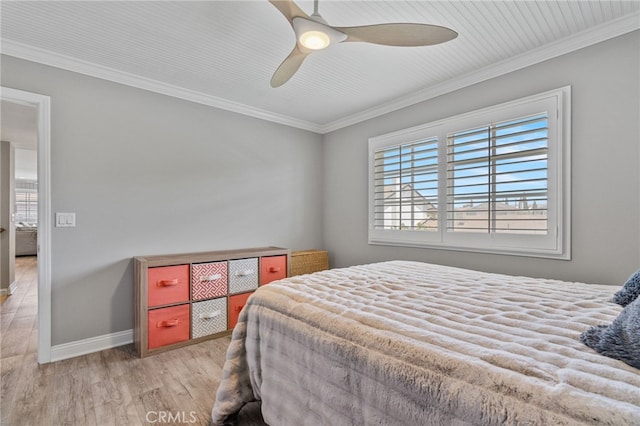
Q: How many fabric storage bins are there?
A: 7